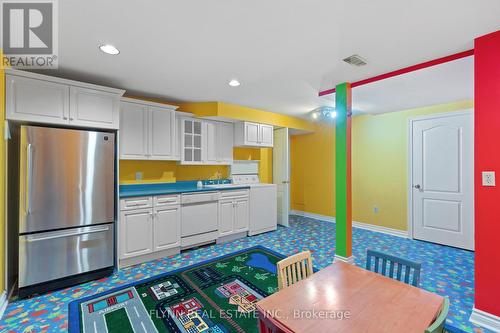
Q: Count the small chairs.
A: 4